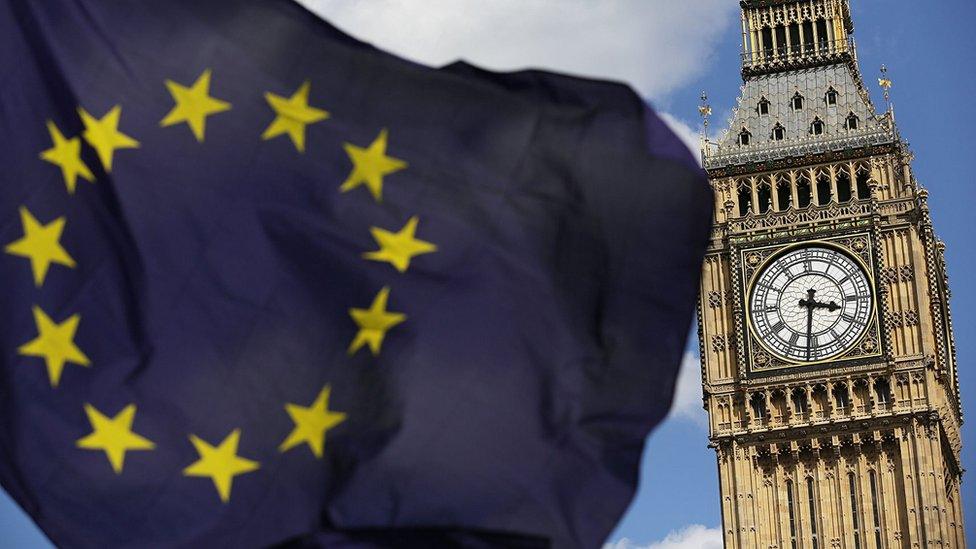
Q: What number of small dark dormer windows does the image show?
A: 7